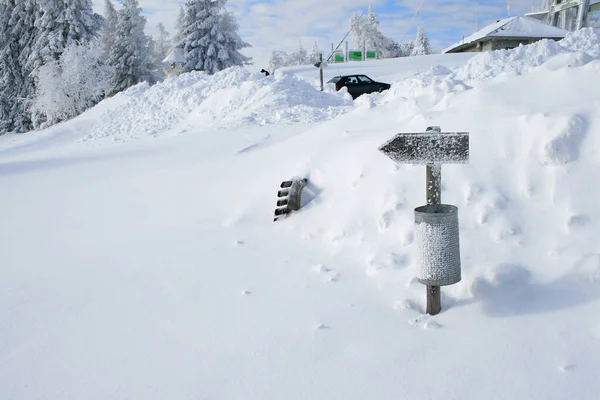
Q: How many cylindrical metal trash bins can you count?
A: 1